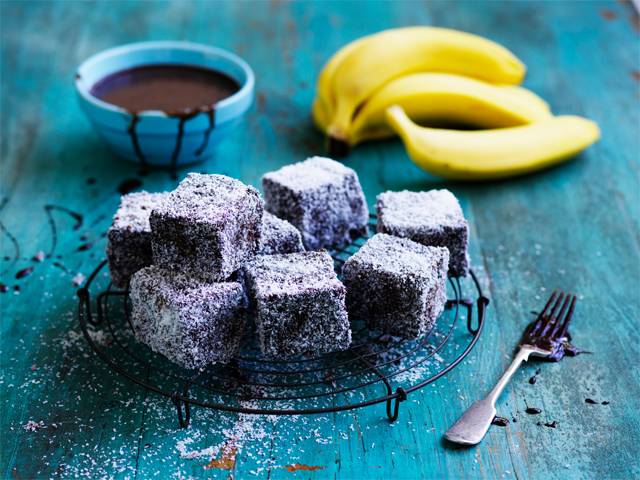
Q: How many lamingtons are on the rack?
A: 8